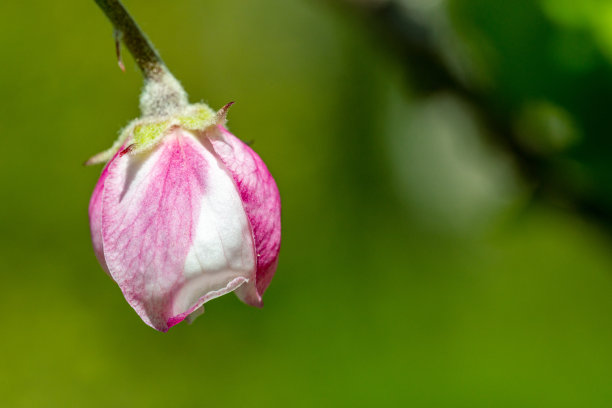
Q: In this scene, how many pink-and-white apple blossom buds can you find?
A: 1